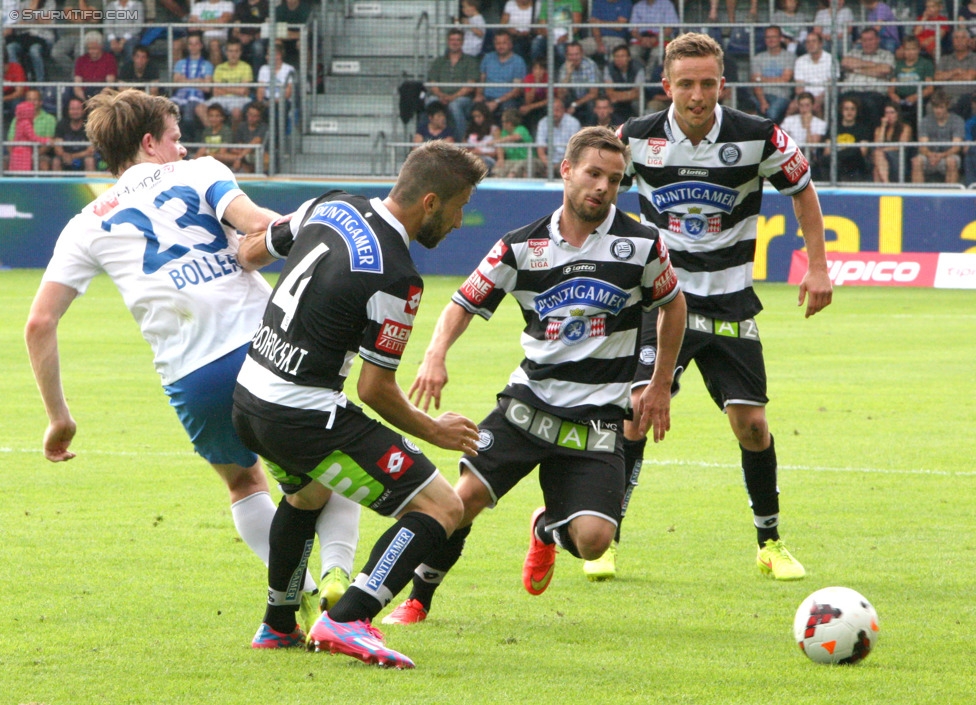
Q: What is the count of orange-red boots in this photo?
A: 2